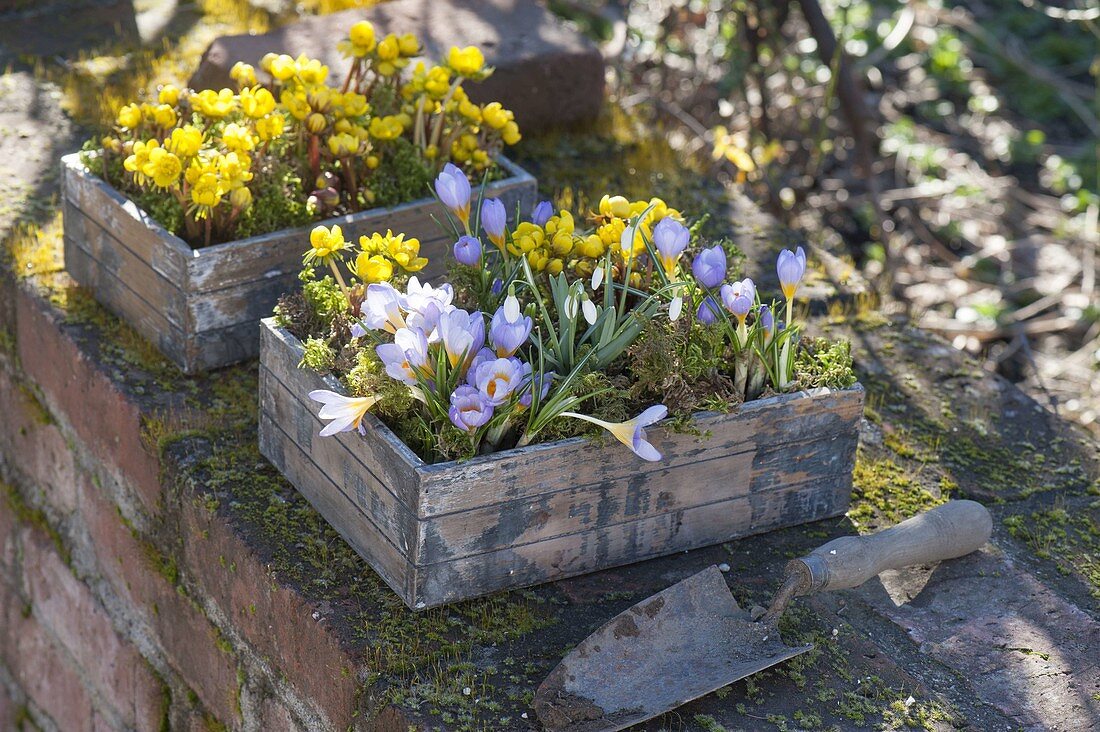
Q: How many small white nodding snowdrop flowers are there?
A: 6